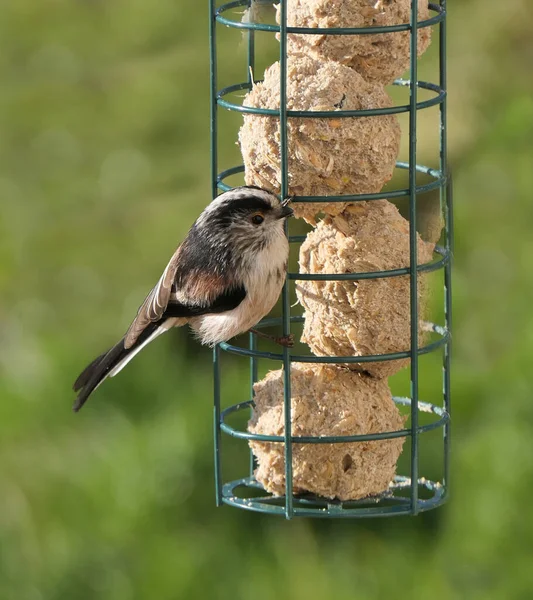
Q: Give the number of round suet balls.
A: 4